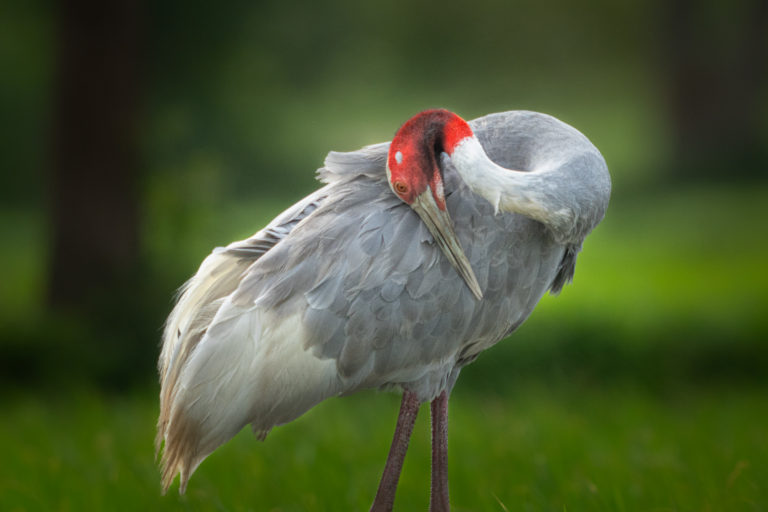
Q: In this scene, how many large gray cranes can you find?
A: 1